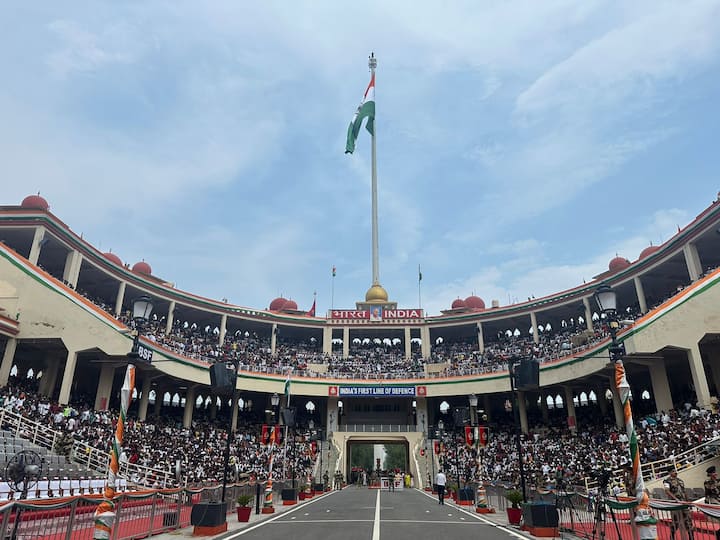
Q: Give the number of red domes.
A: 9